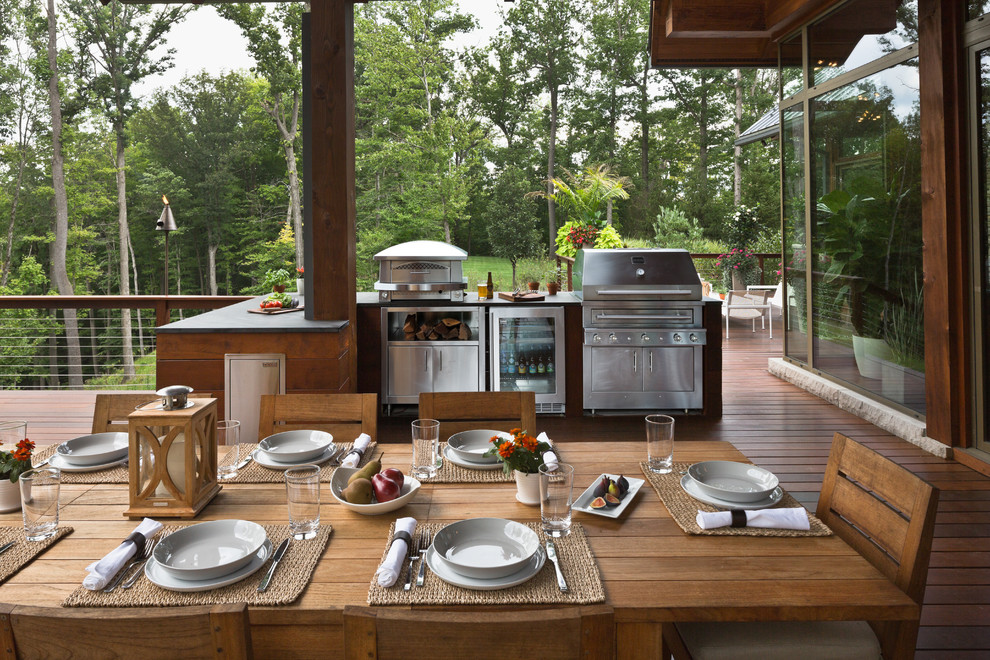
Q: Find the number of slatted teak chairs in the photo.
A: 6